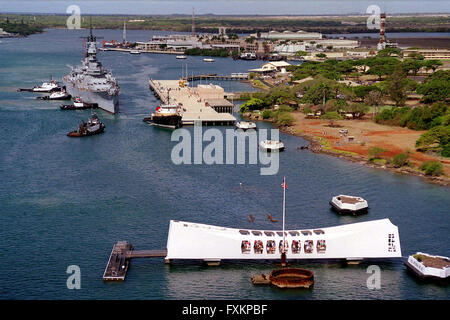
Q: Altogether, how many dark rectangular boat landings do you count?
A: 1